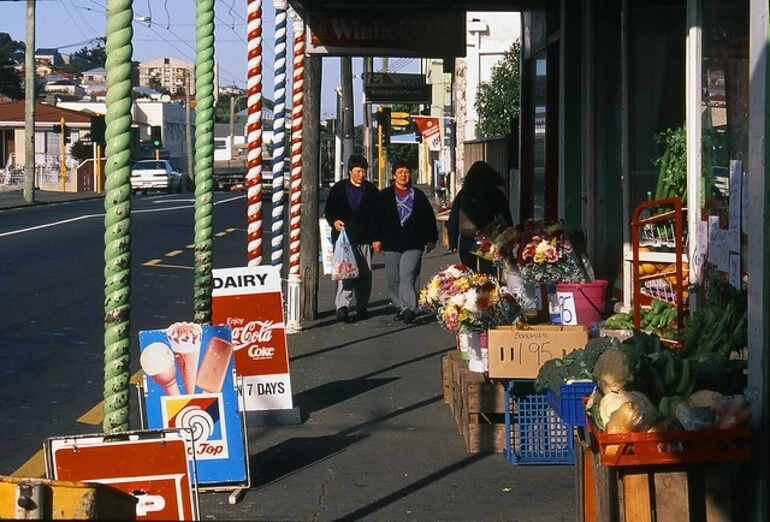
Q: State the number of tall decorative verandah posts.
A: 5